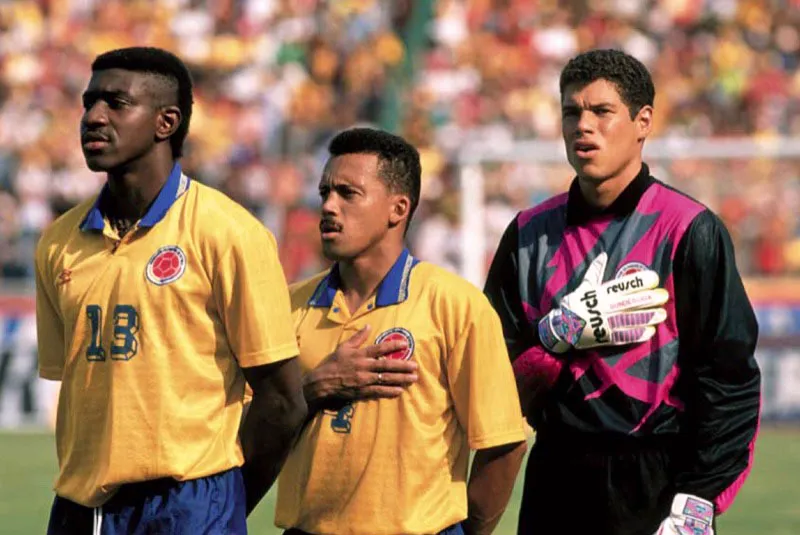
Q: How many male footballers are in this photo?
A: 3